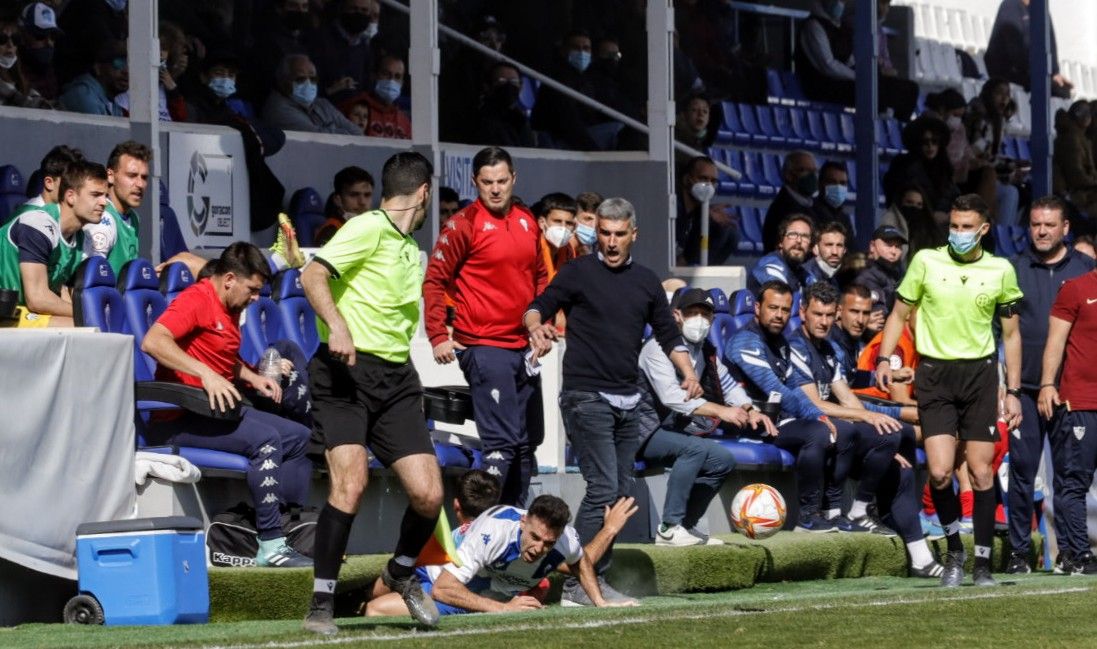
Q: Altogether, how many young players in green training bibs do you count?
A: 3